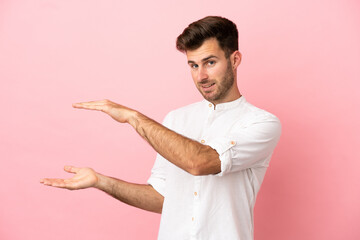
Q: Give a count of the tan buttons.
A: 5